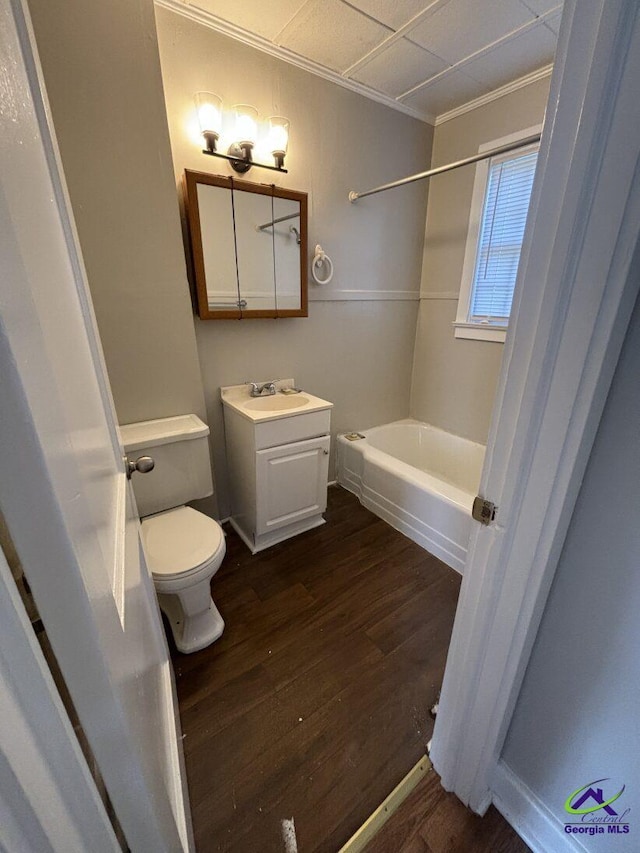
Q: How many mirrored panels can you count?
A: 3